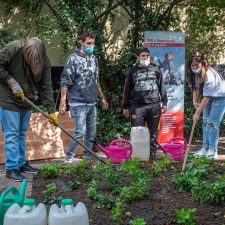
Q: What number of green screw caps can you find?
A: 2